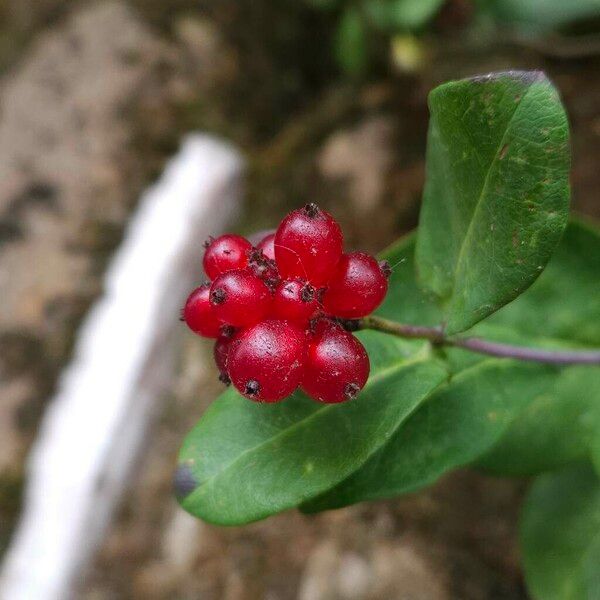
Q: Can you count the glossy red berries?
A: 10